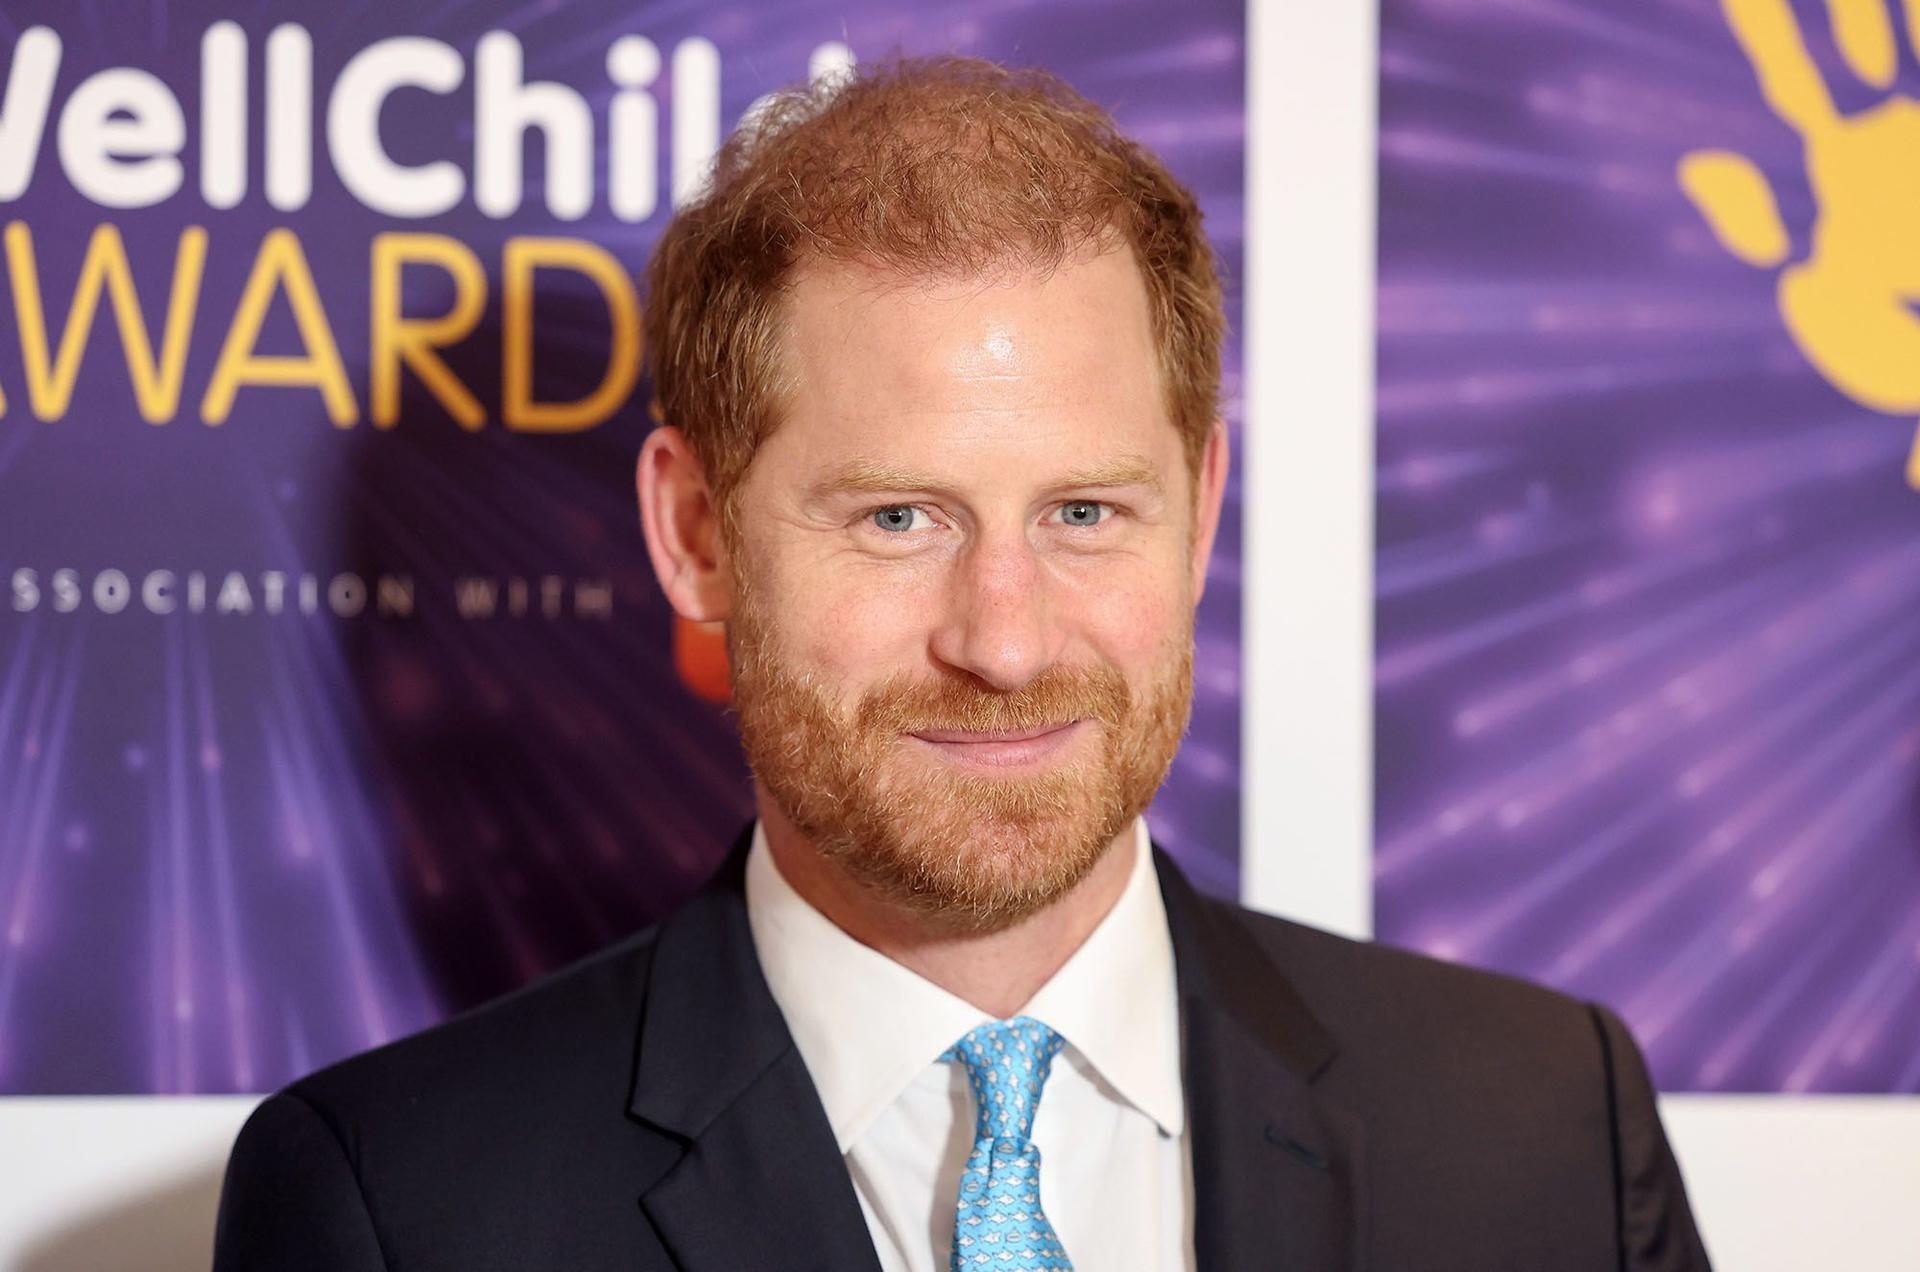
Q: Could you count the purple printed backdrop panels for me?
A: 2